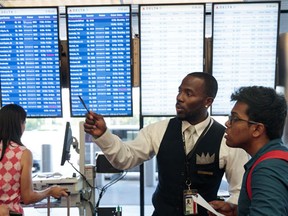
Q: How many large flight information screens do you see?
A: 4